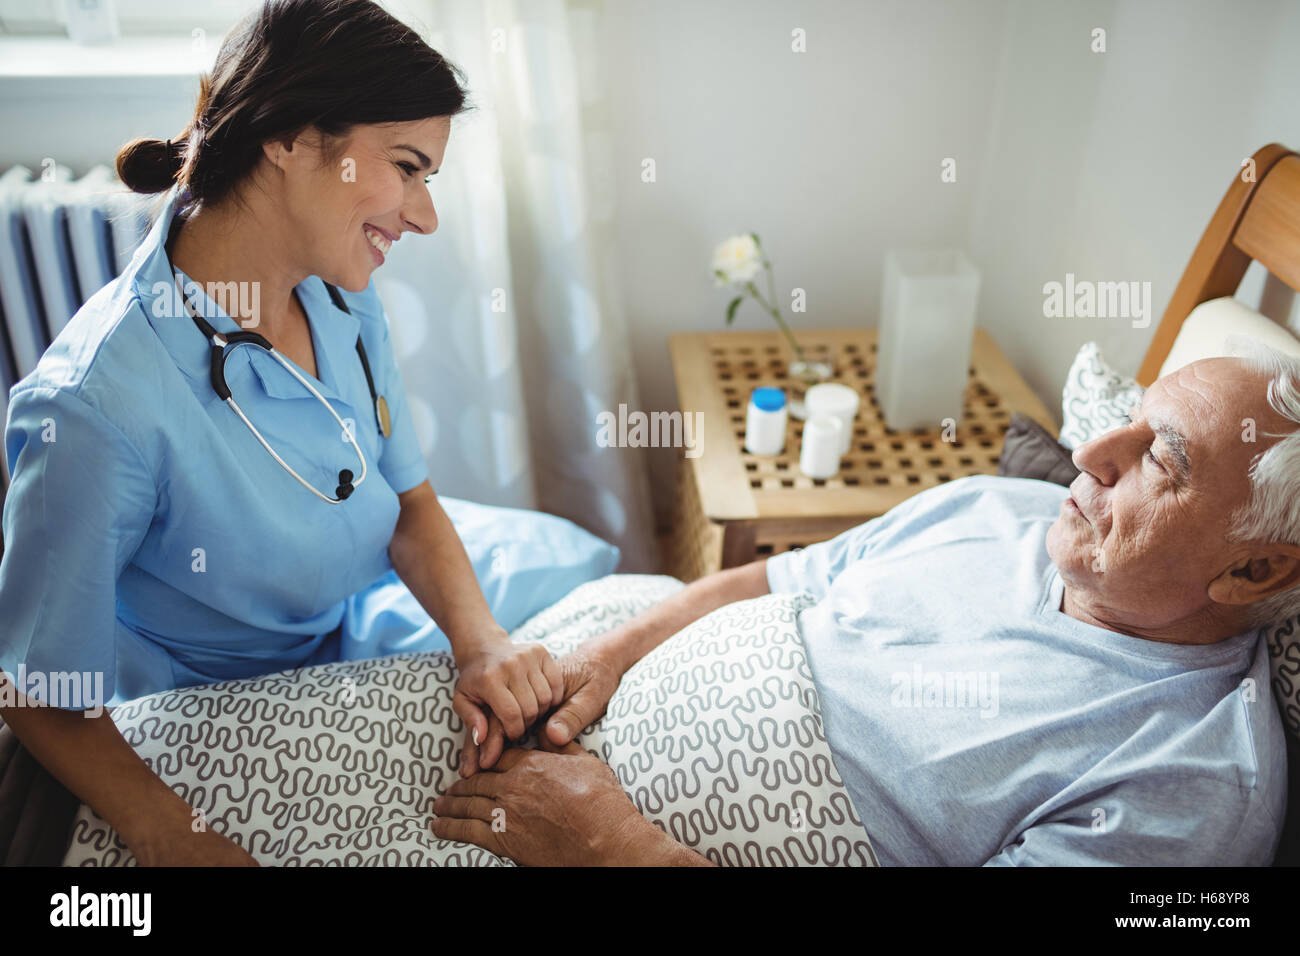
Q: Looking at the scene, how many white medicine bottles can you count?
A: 3